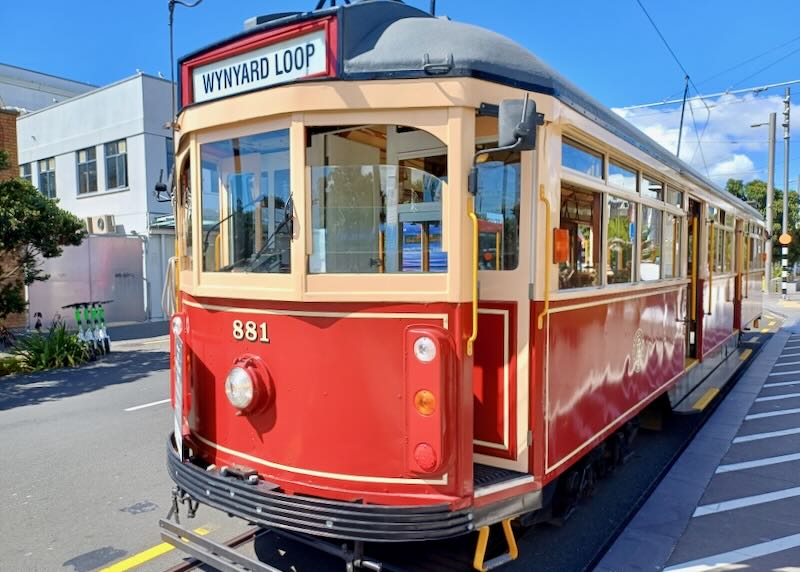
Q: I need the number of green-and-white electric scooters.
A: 4